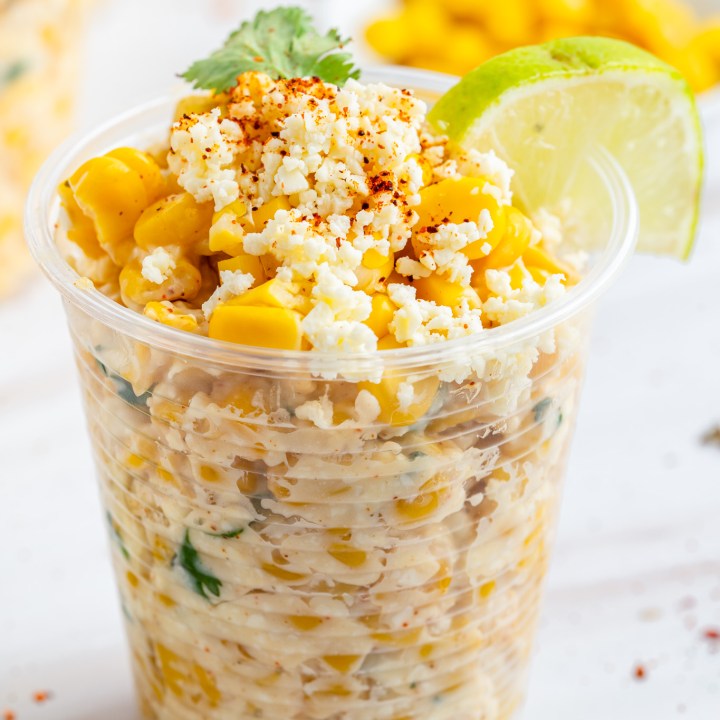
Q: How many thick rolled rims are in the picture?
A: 1